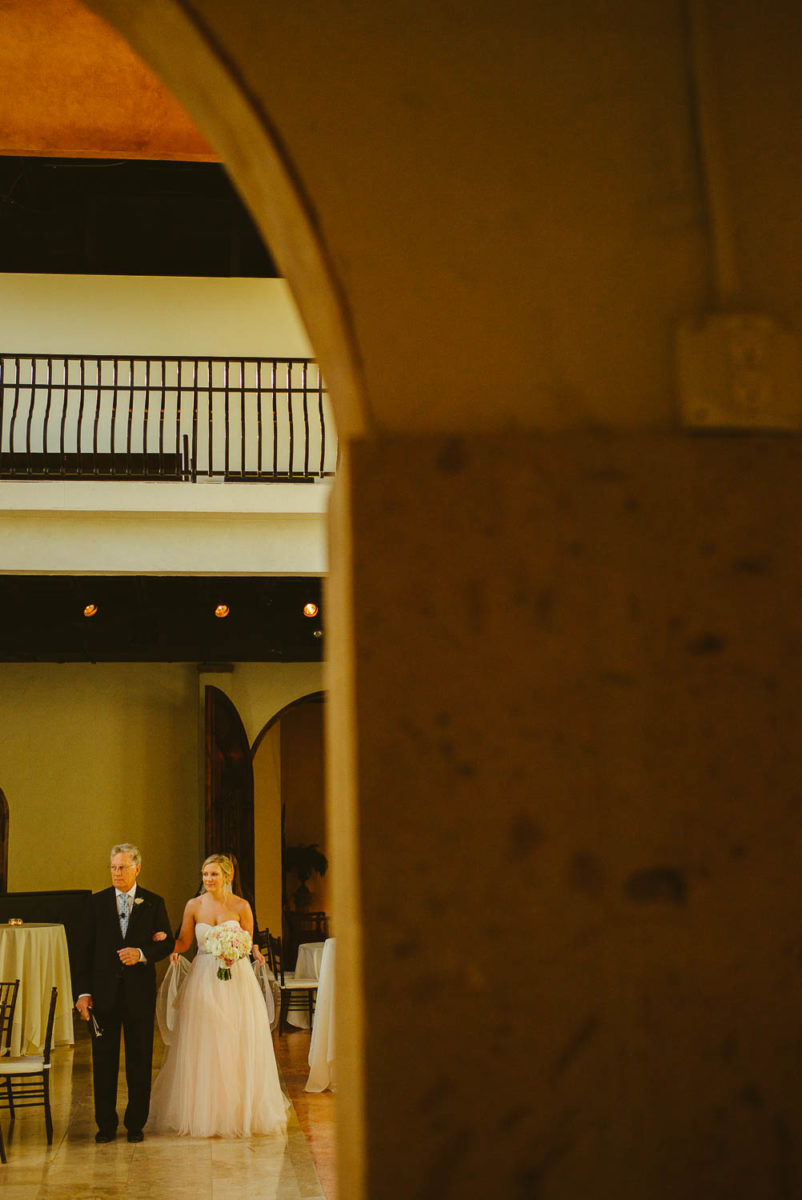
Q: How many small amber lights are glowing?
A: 3